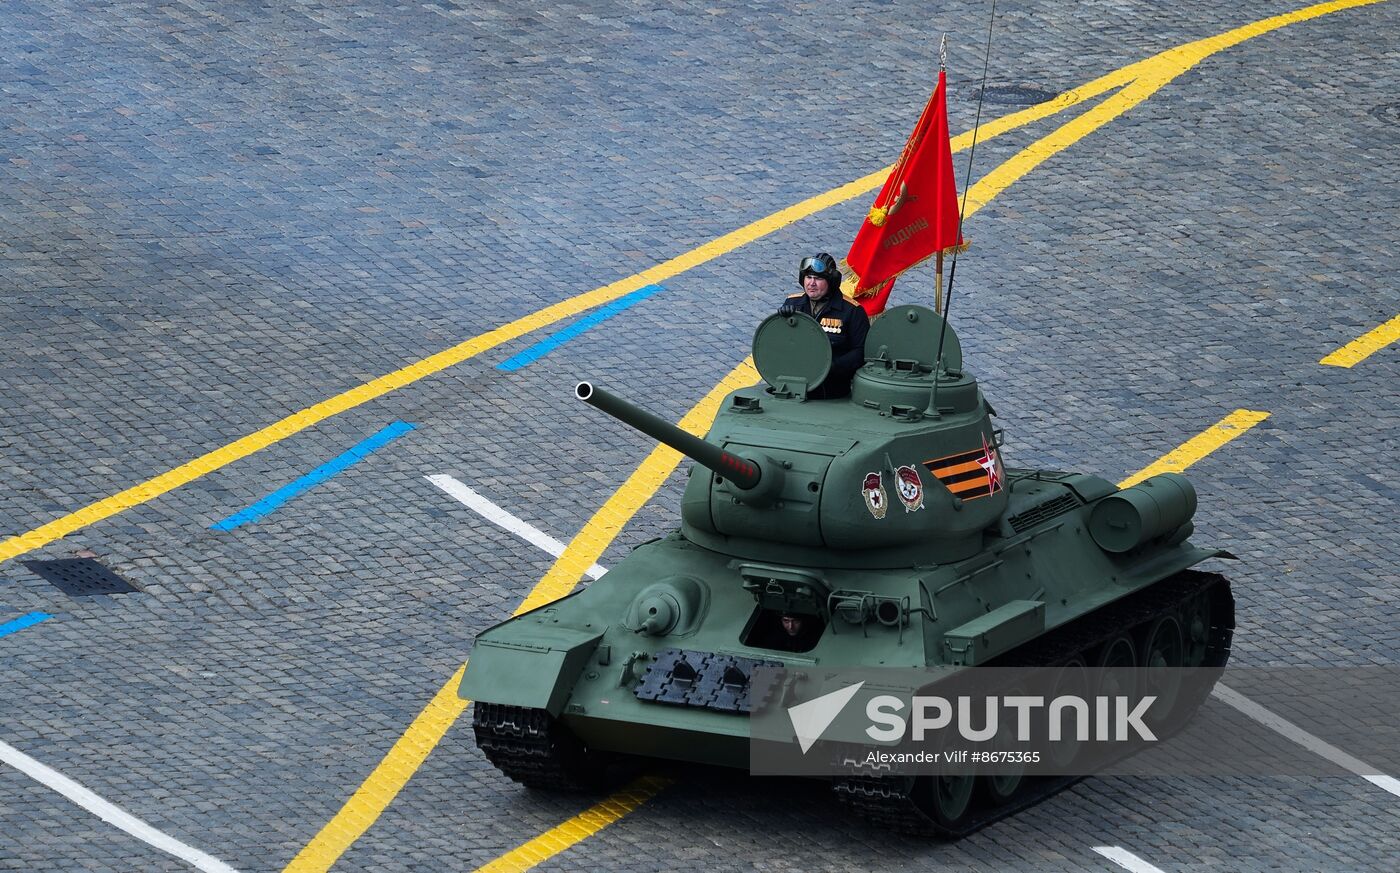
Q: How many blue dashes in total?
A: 3